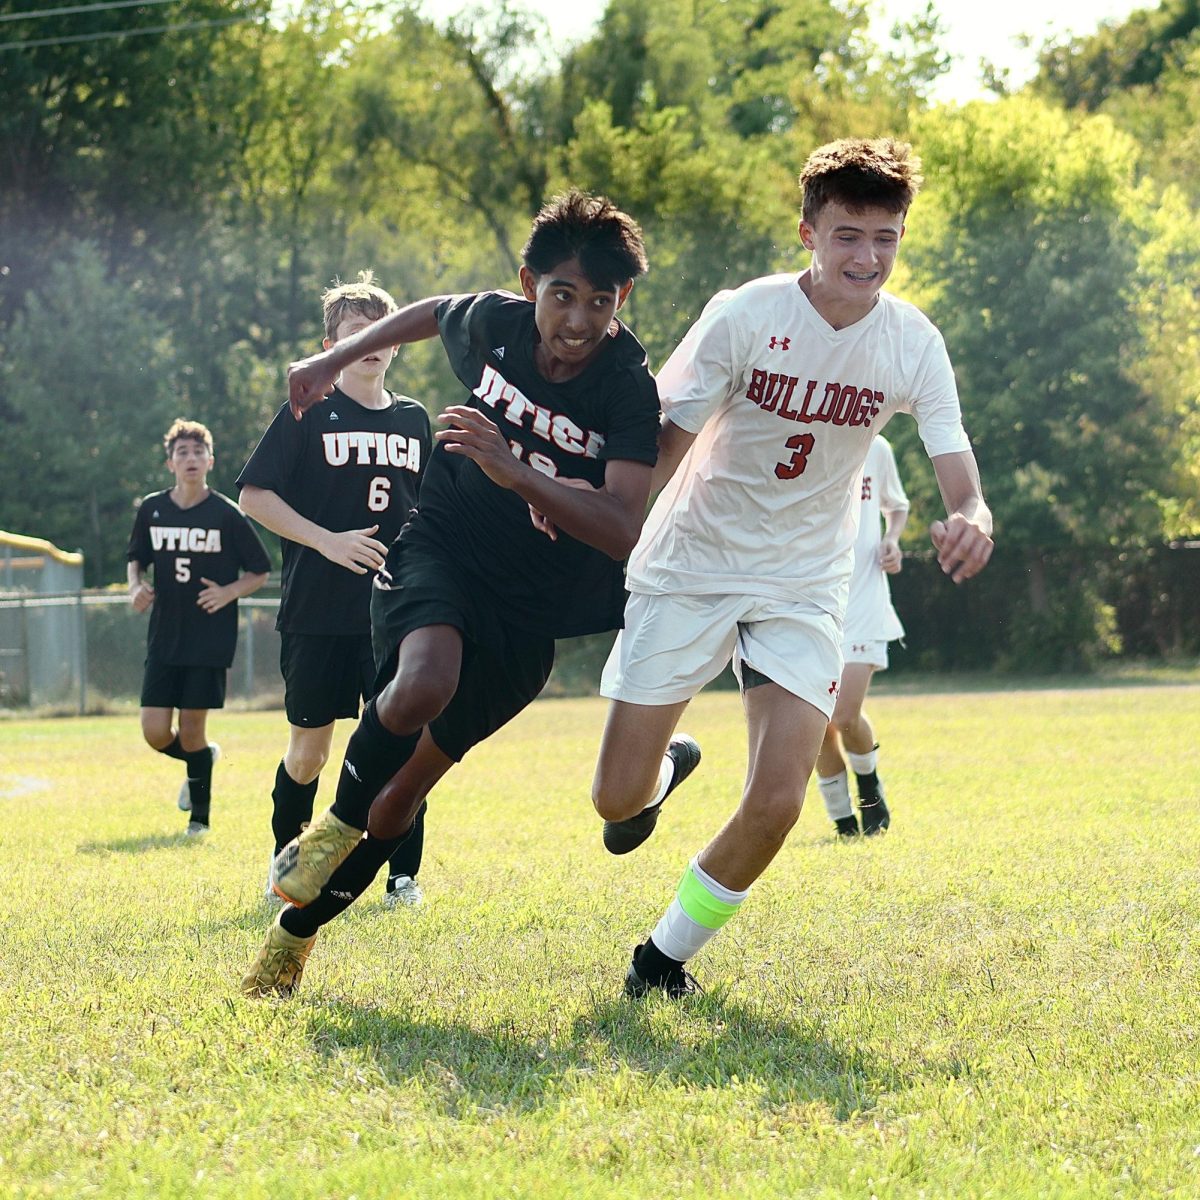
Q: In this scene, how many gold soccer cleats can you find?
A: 2